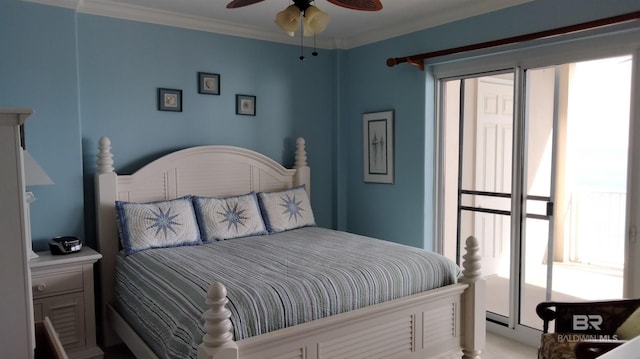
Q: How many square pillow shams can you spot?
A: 3